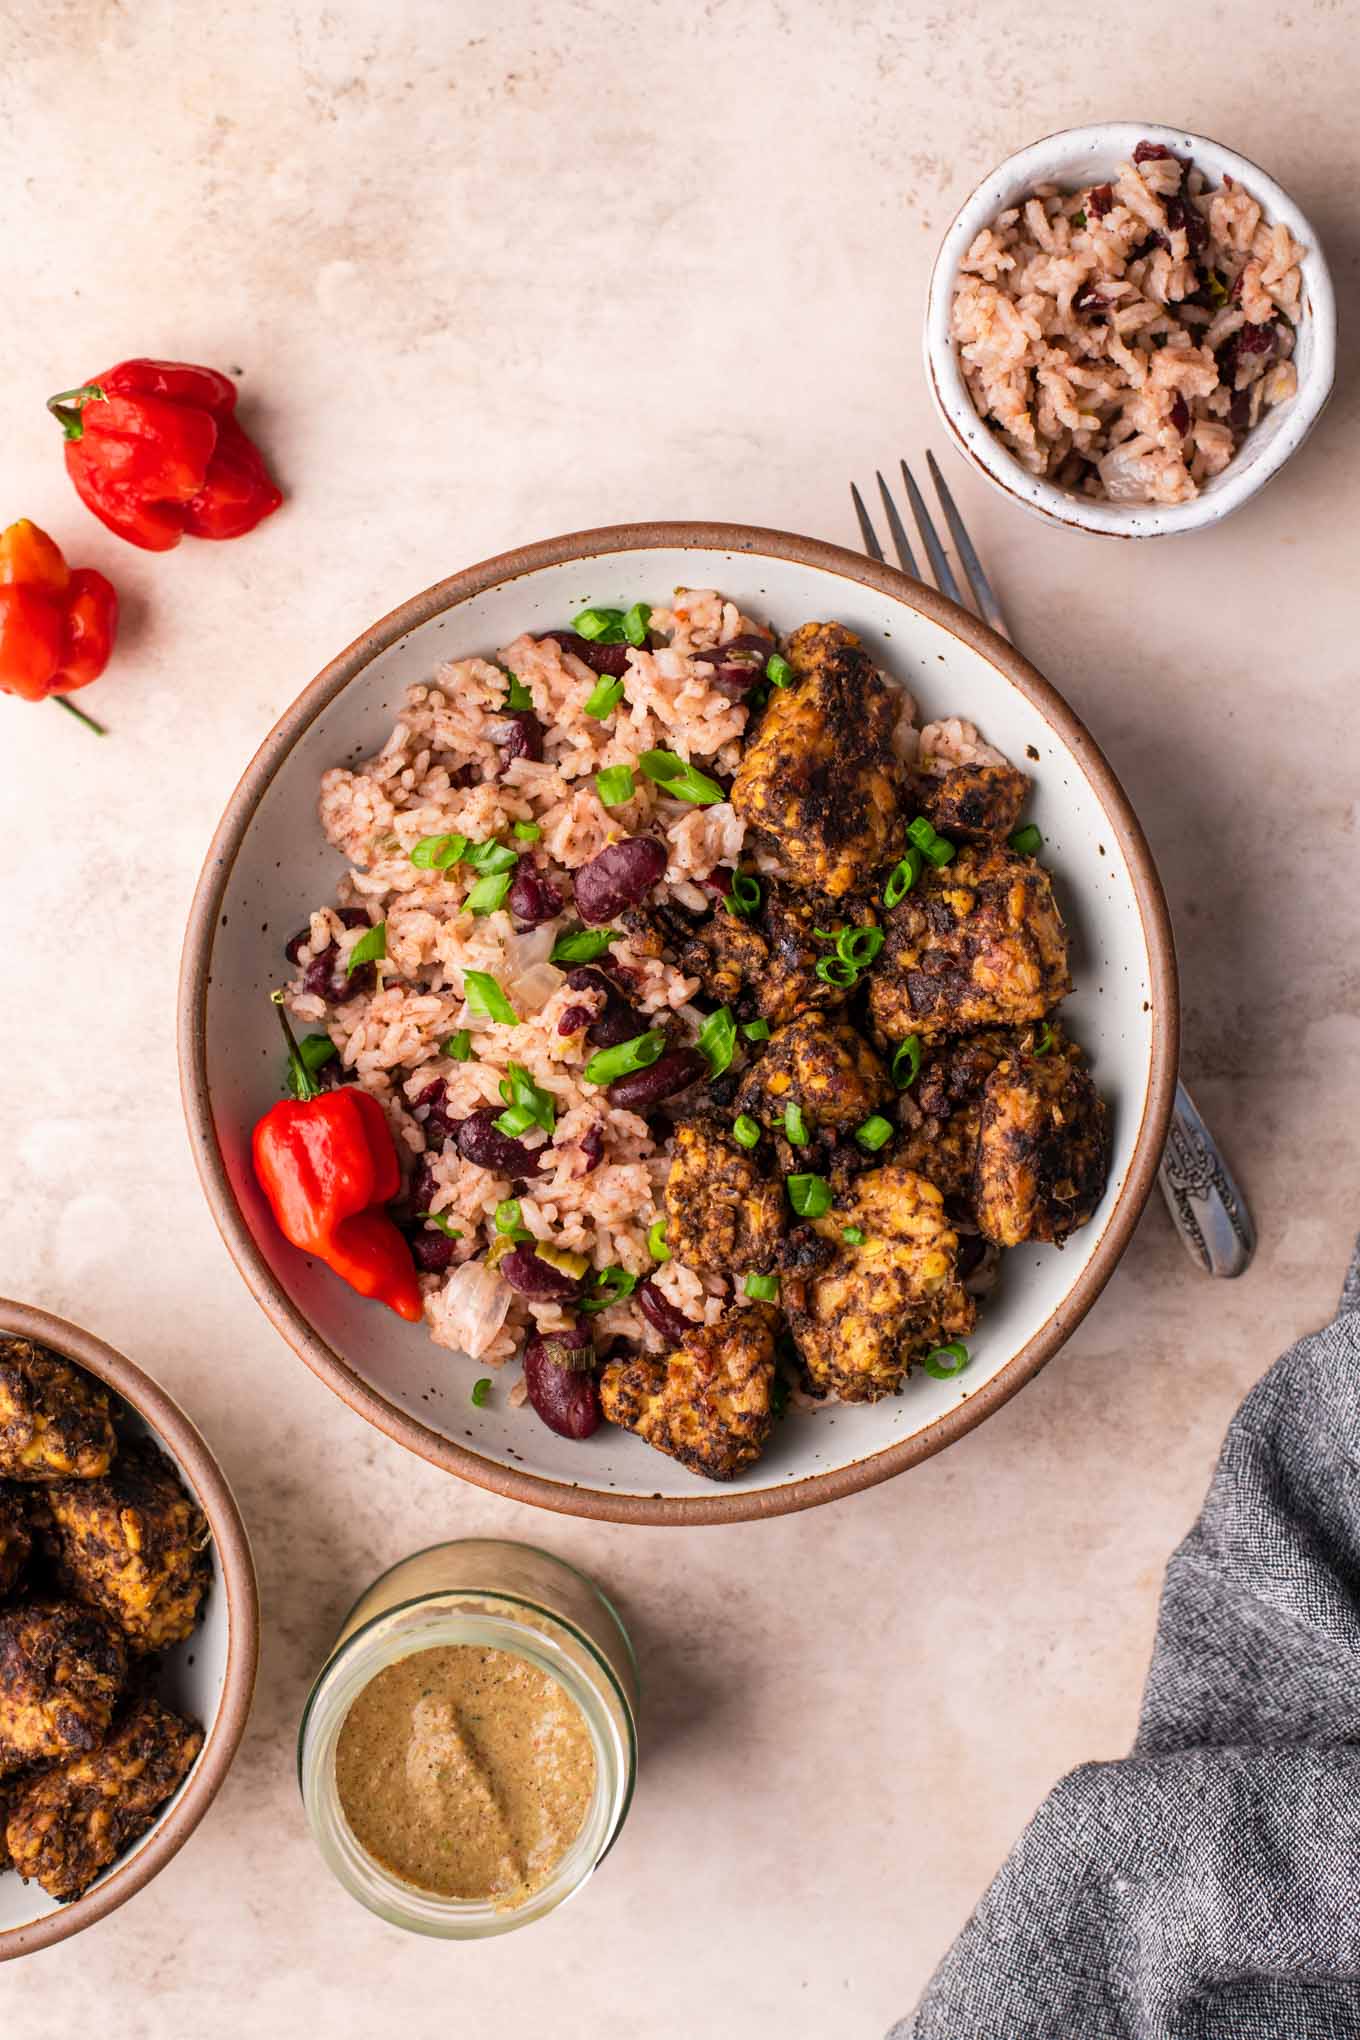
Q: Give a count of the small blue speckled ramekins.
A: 0